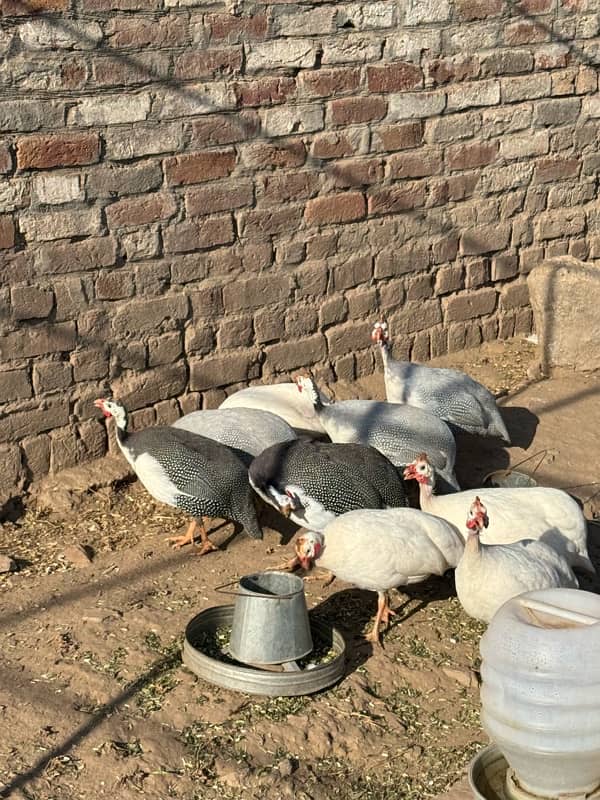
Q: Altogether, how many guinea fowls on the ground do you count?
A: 9